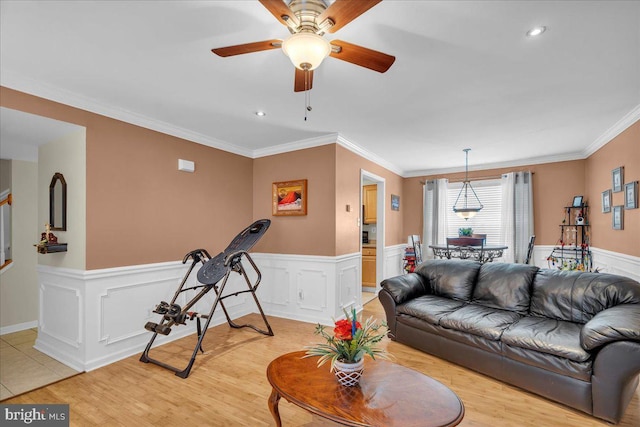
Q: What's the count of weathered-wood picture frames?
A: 4